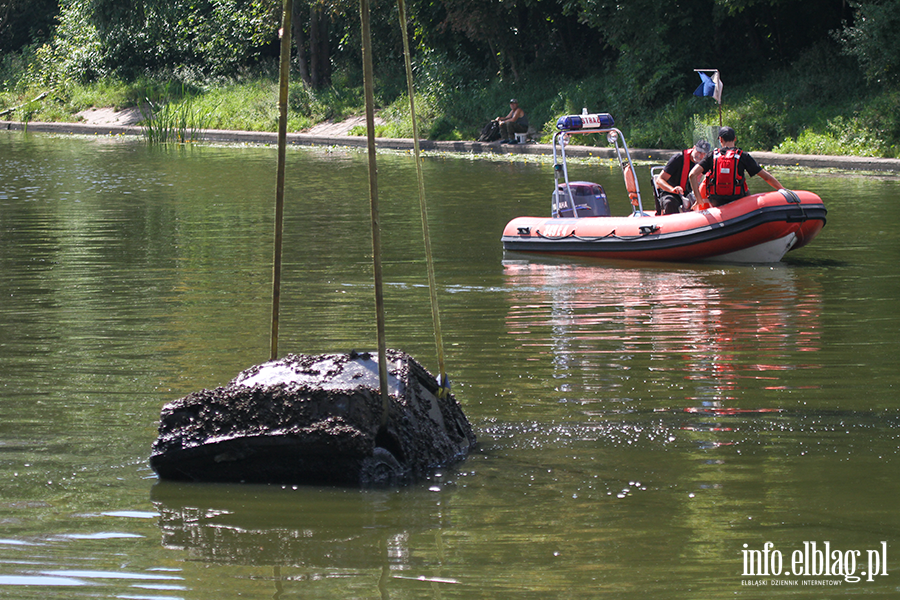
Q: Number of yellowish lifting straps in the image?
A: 3